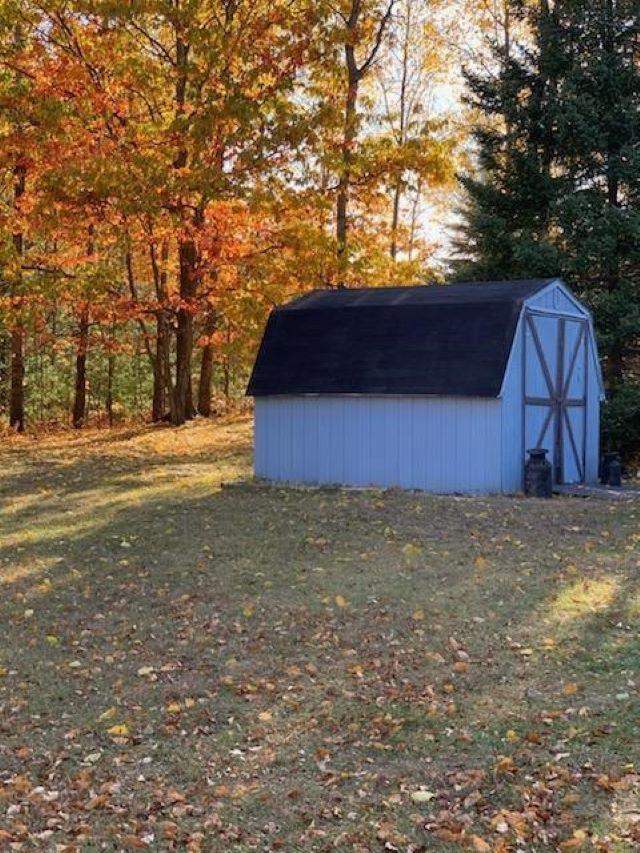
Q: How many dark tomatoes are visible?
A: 0